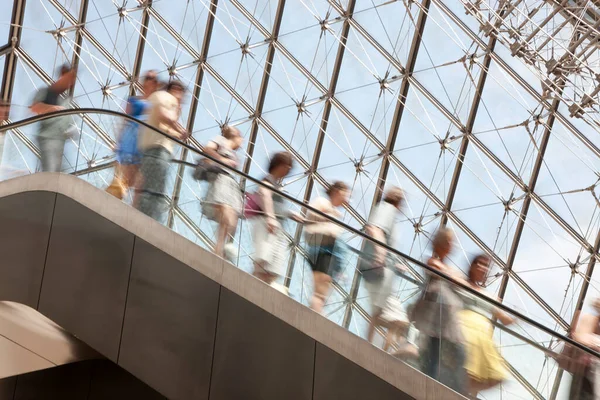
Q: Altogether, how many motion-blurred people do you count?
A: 10